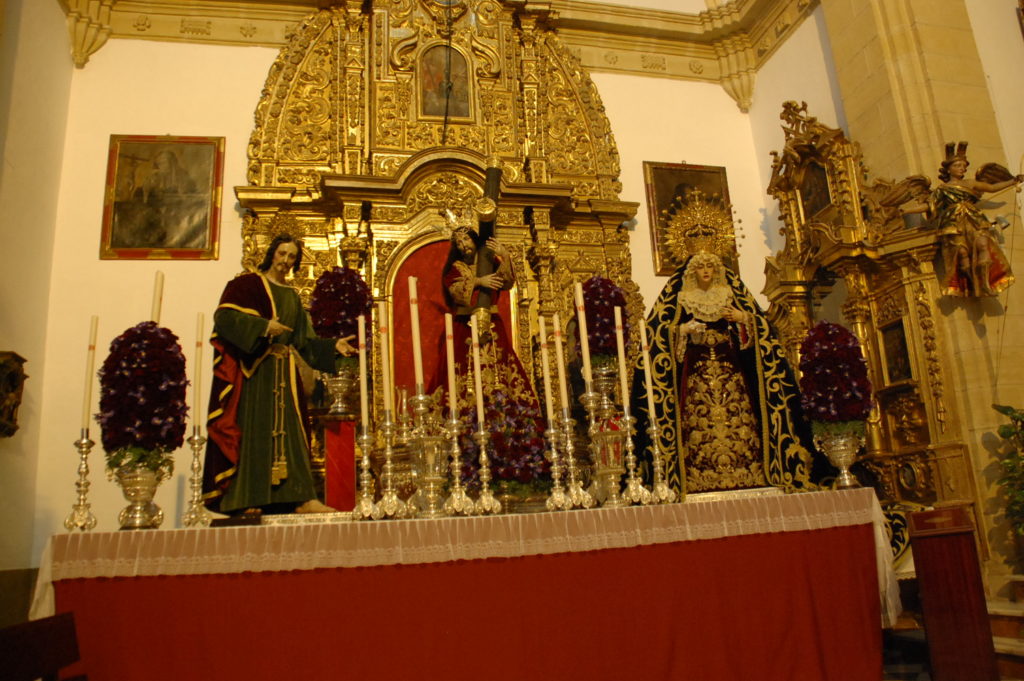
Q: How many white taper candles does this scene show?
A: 13